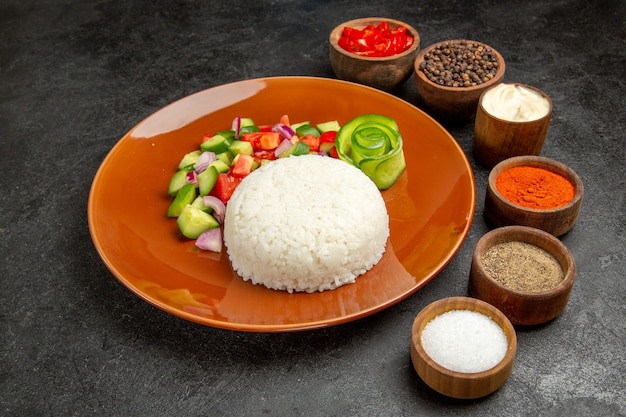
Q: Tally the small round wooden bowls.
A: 6